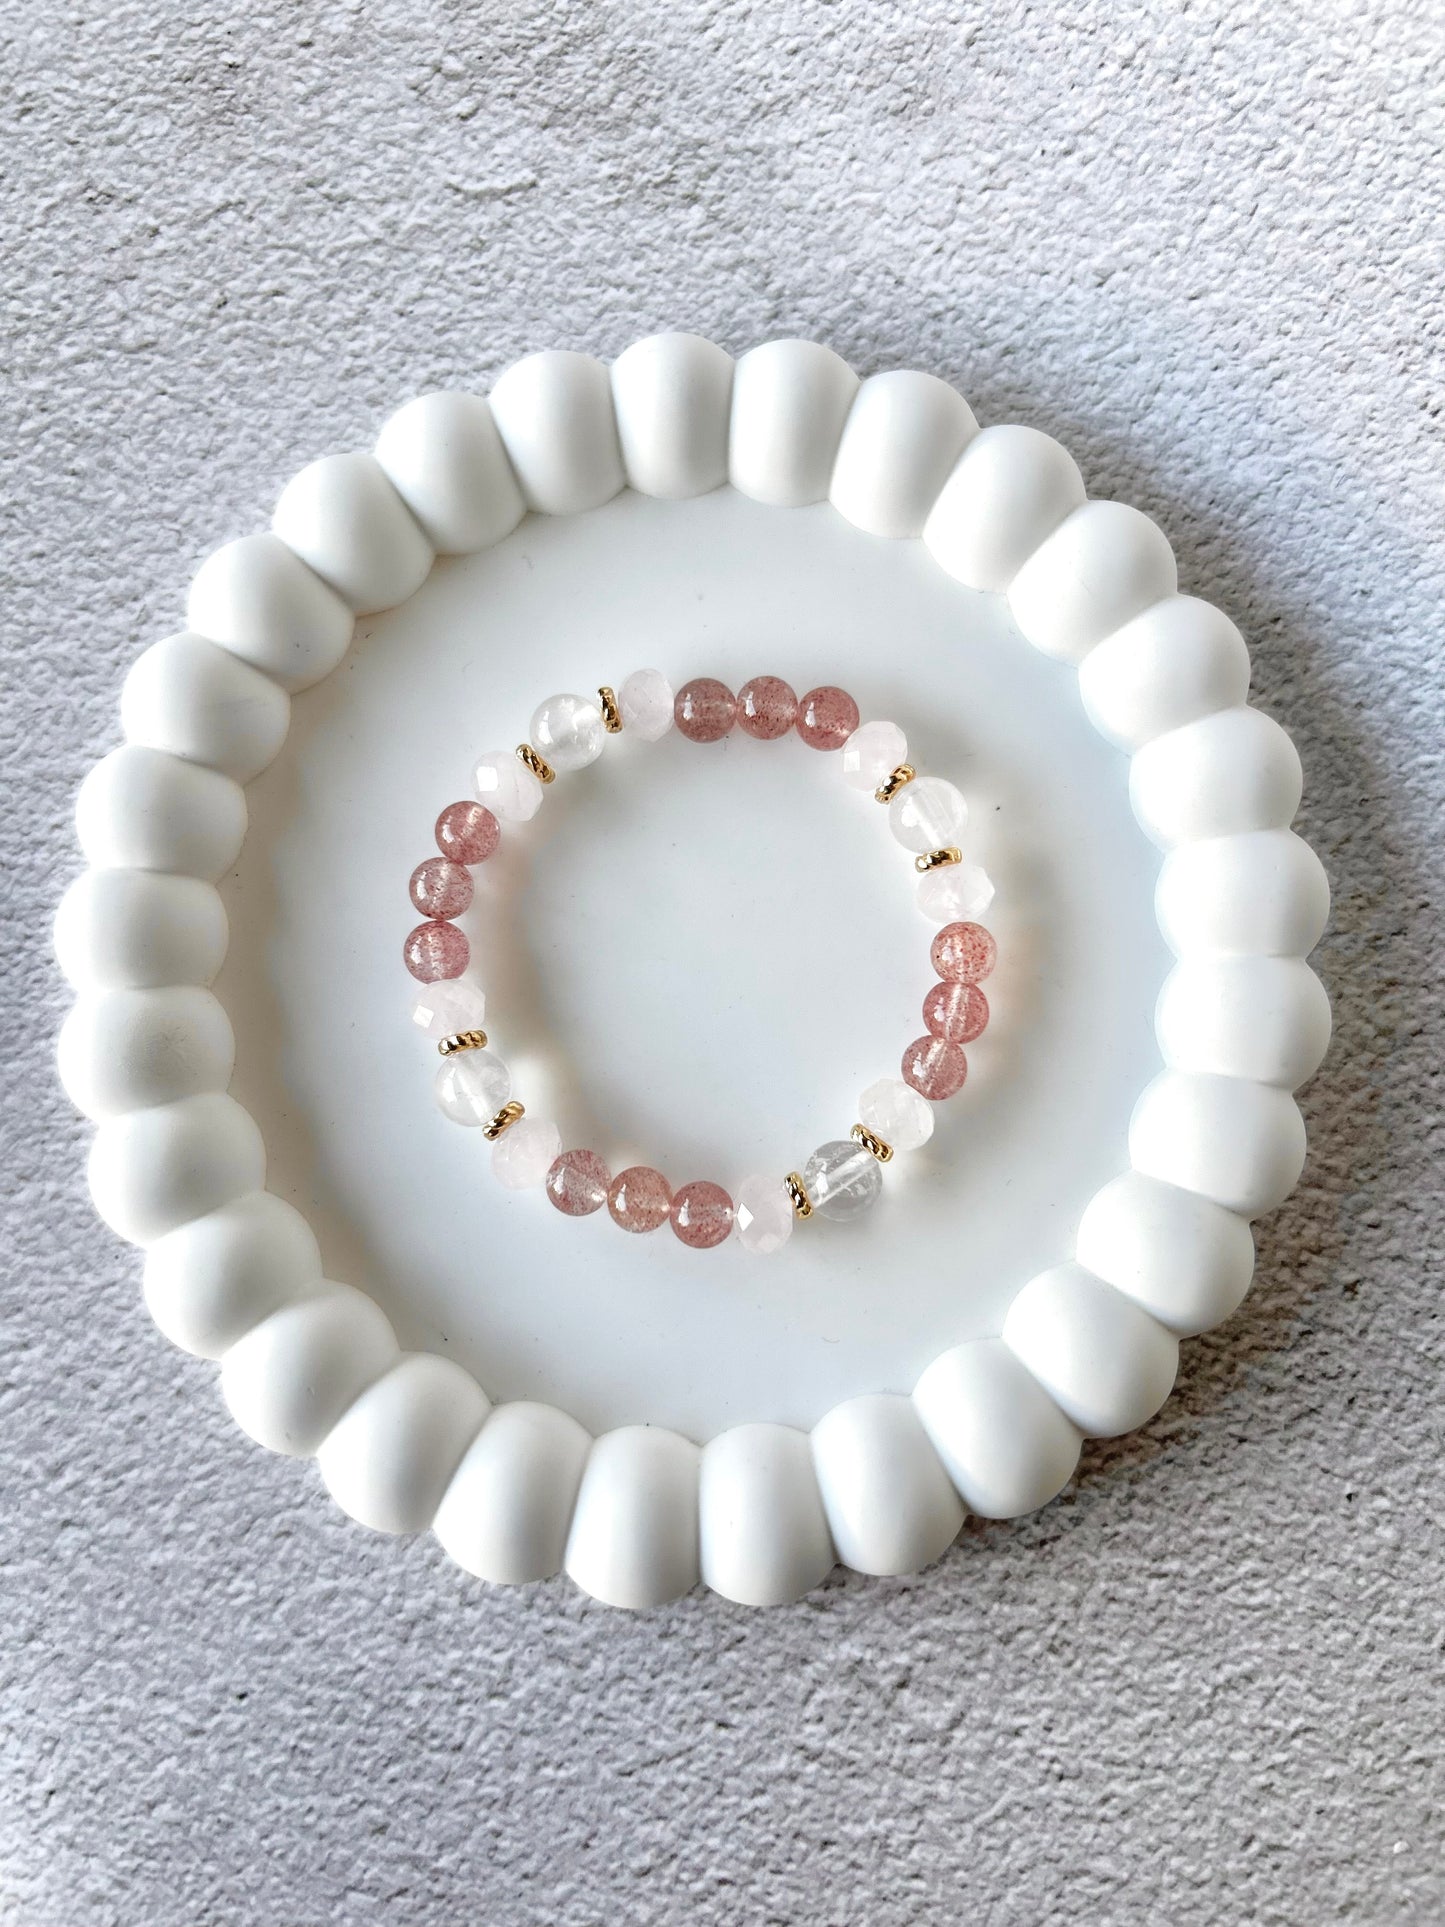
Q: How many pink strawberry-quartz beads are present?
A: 12